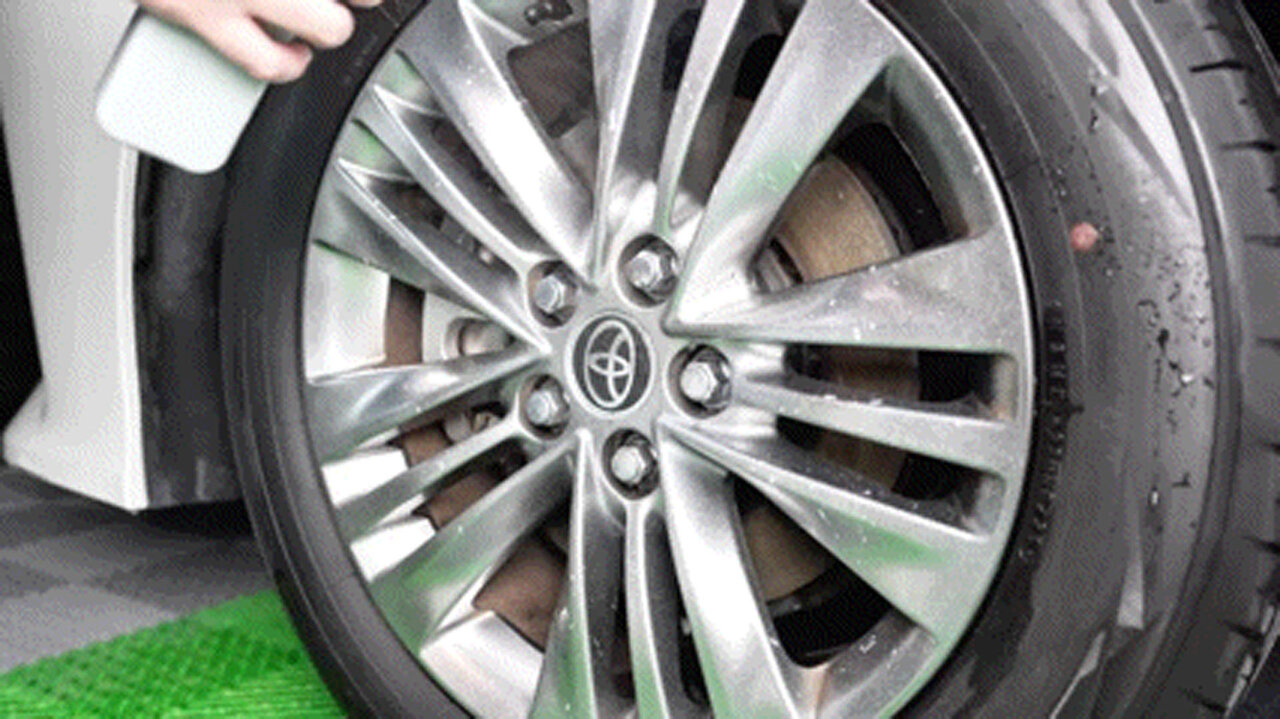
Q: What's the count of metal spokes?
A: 15